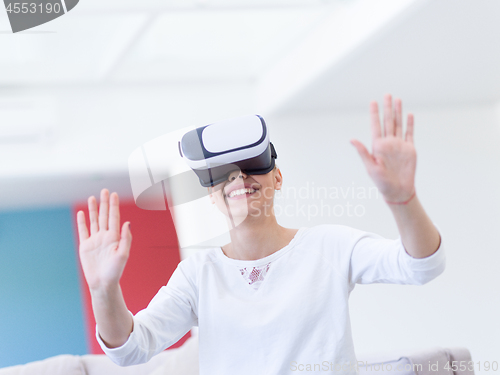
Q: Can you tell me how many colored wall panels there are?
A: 2